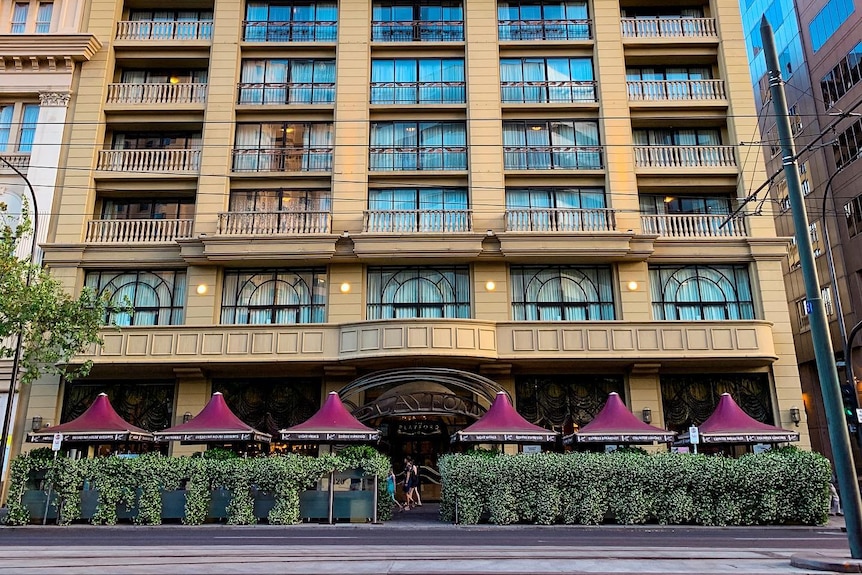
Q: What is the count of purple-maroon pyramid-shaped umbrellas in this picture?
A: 6